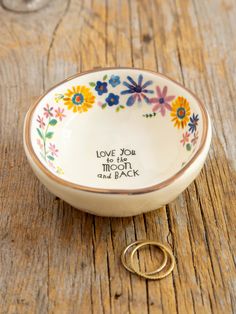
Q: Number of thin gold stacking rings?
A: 2